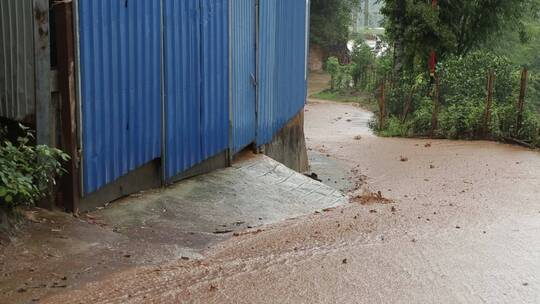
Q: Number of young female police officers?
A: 0